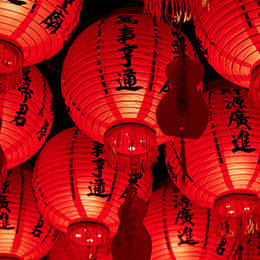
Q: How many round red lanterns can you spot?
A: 8